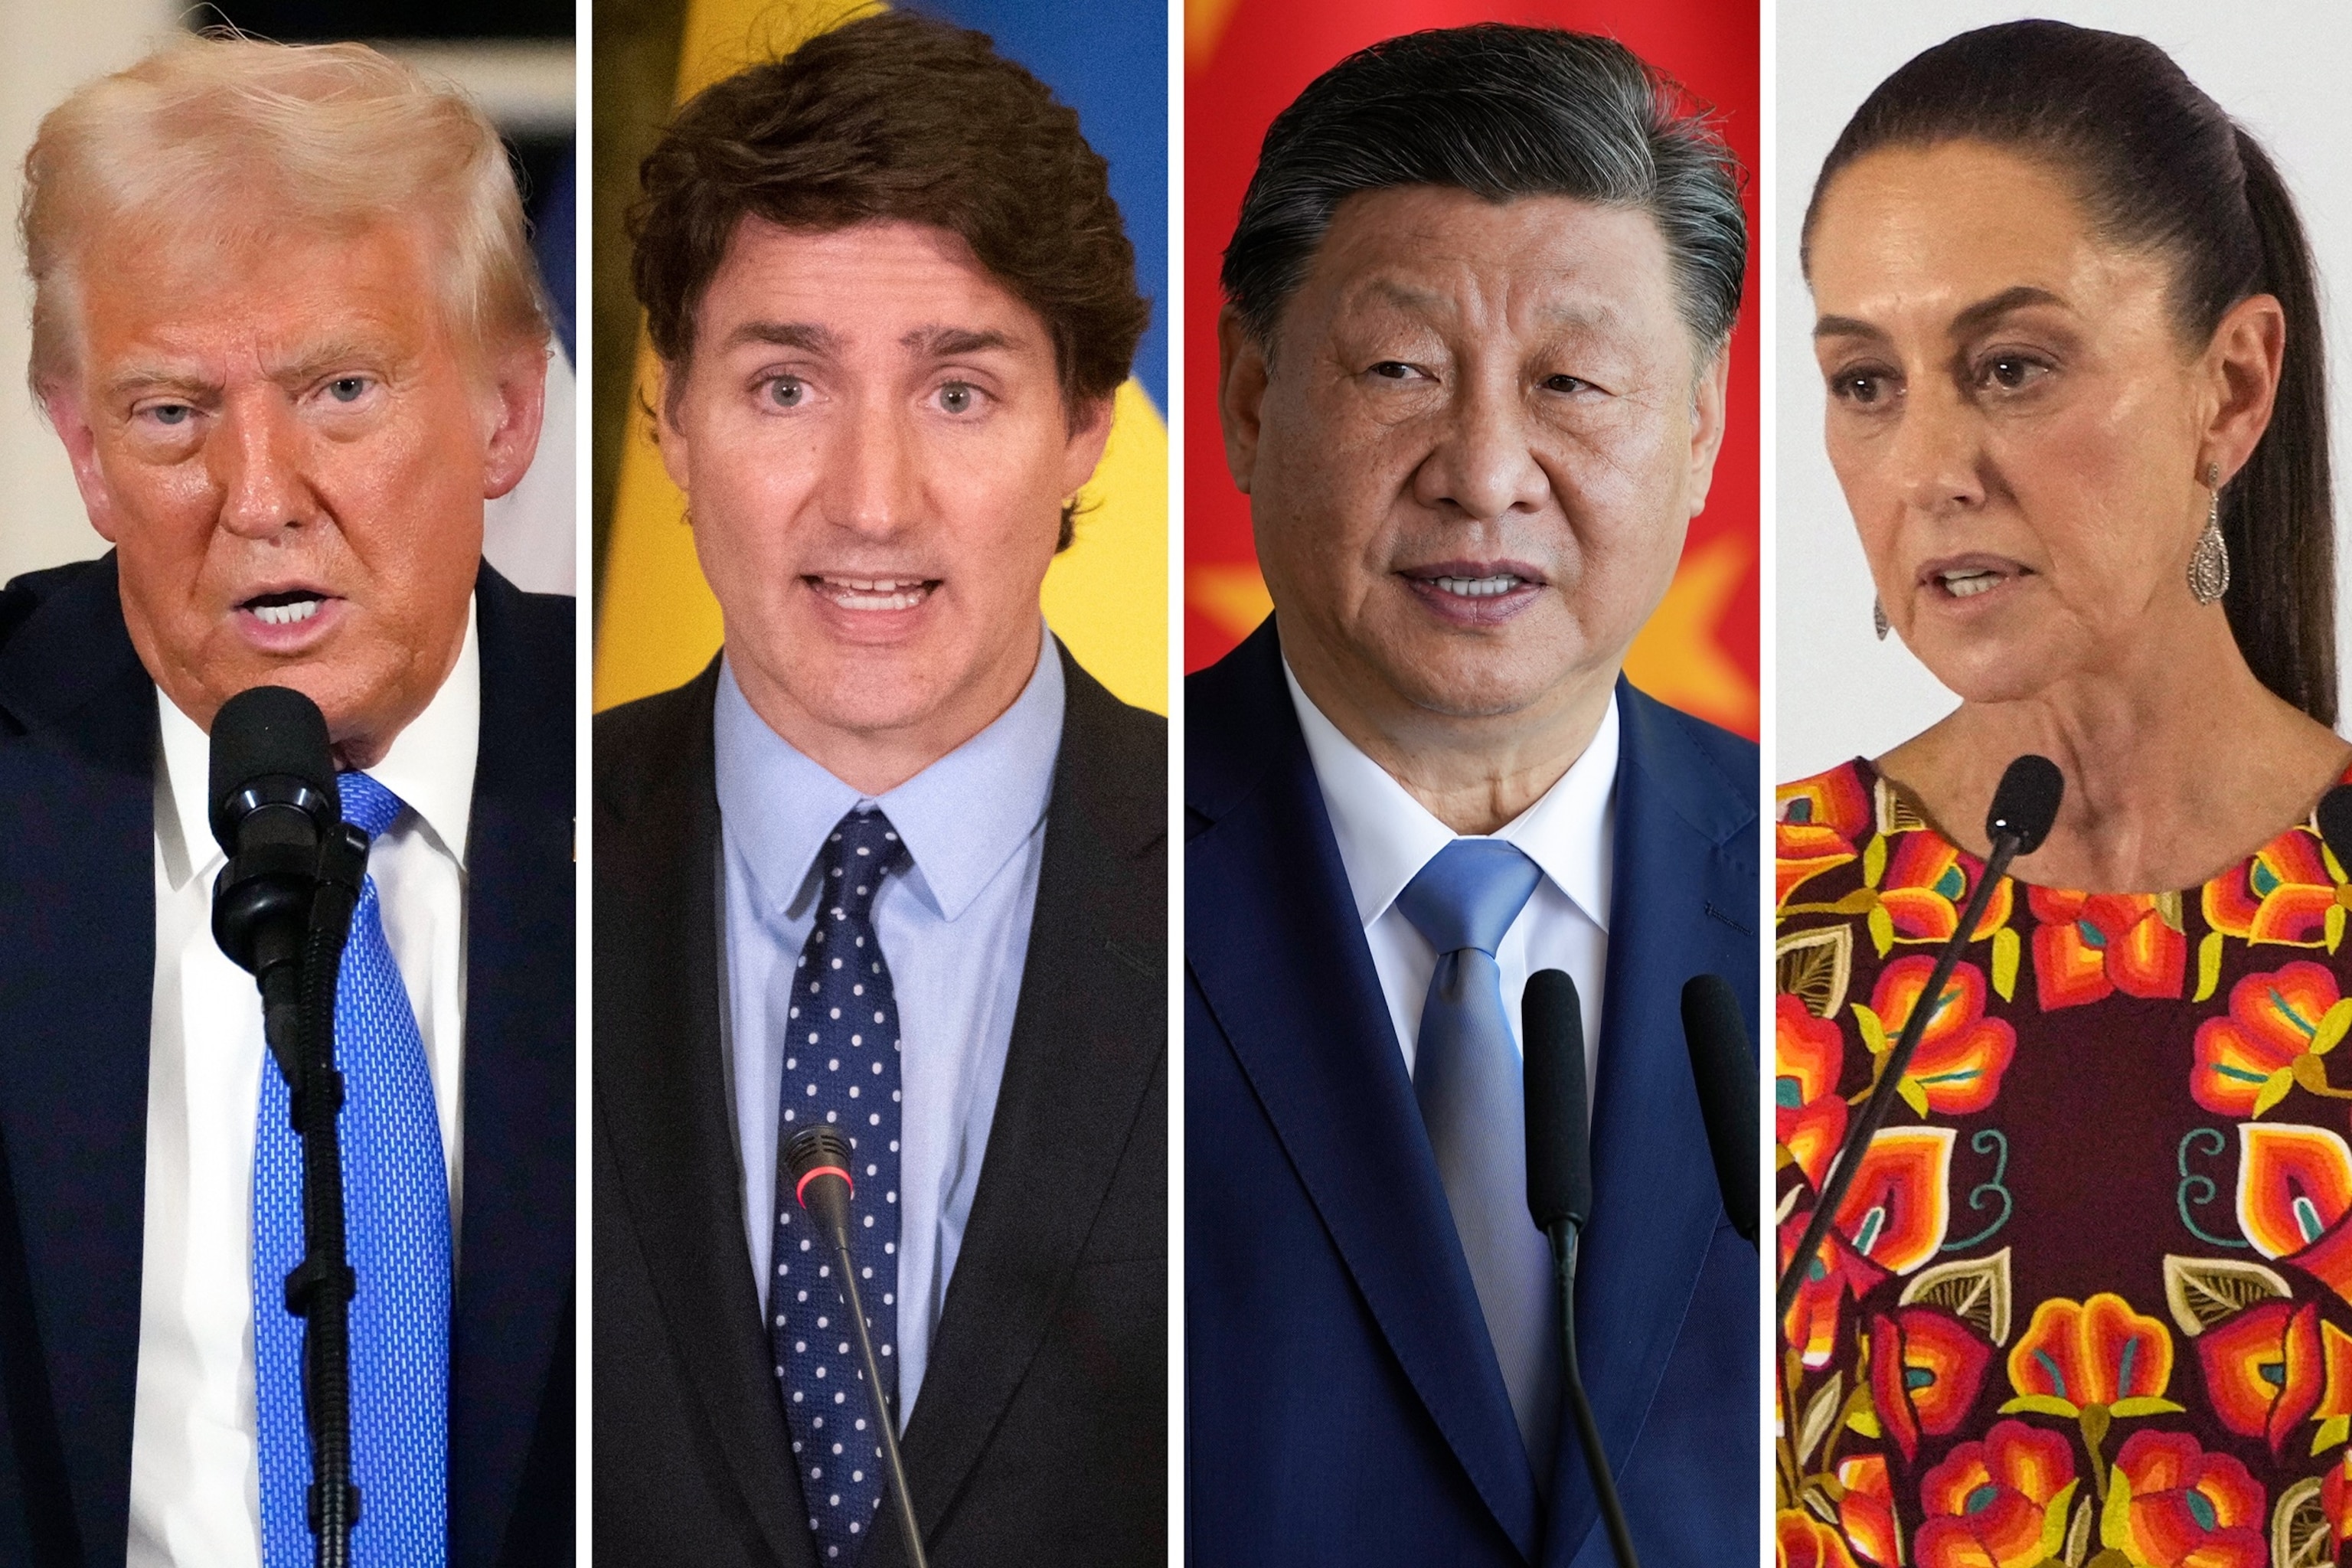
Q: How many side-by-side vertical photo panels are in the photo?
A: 4